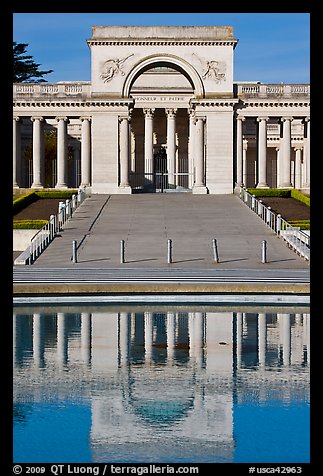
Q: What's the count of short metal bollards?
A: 5